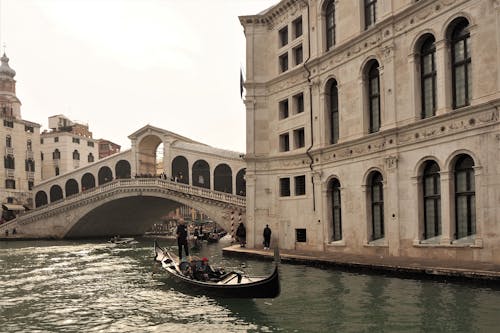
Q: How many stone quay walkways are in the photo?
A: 1